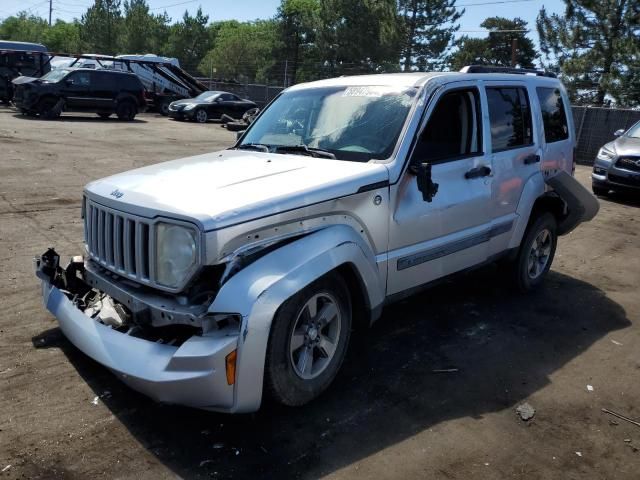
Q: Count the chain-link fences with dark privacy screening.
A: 1